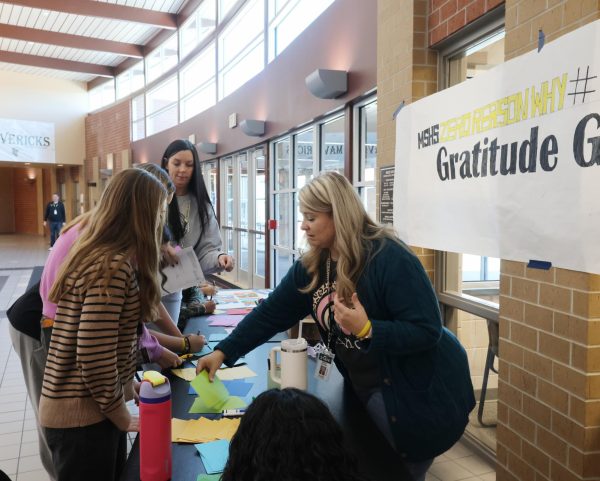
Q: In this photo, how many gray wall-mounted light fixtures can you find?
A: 3